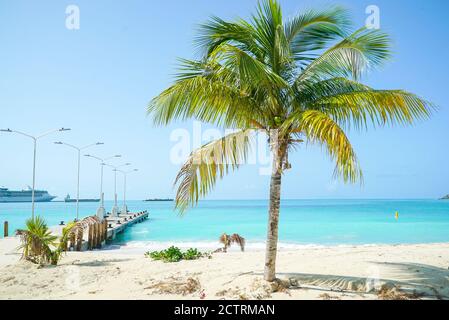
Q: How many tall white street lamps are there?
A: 5